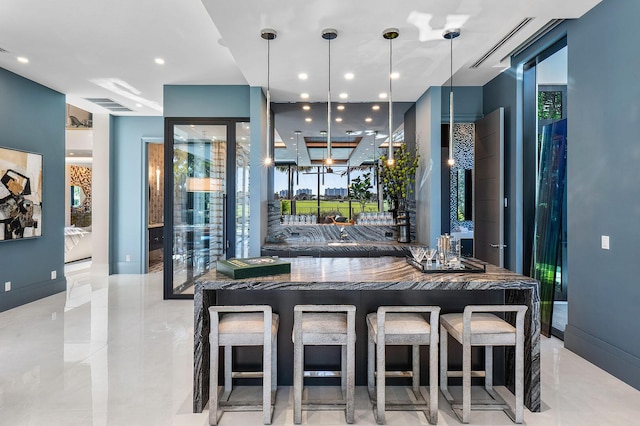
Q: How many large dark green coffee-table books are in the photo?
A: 1